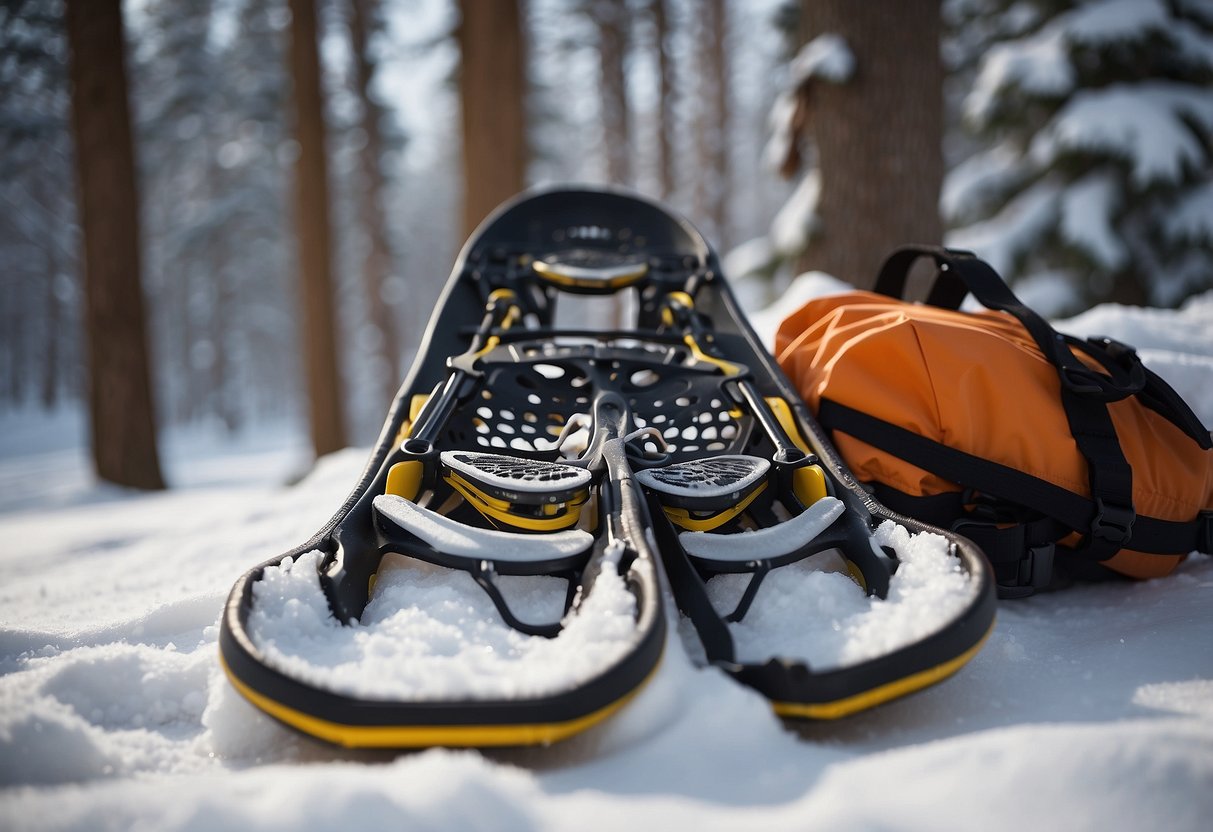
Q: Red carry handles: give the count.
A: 0